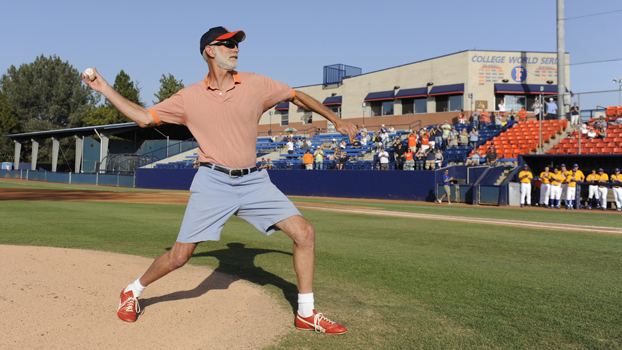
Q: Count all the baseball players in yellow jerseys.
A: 9